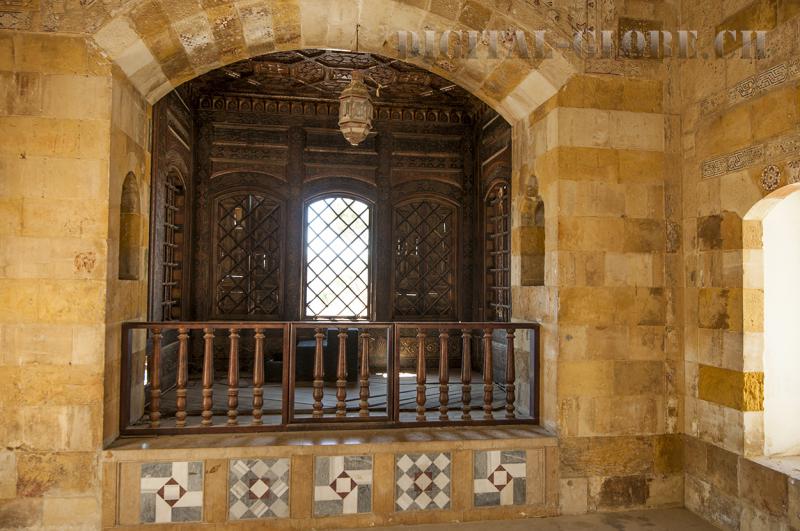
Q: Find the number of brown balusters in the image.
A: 13